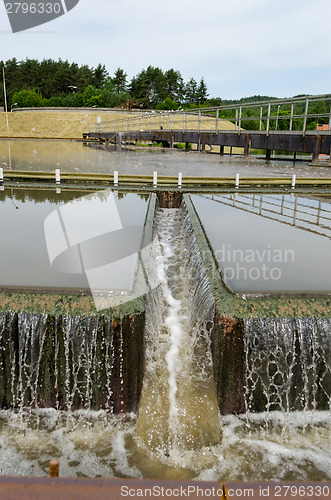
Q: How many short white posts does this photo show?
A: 7